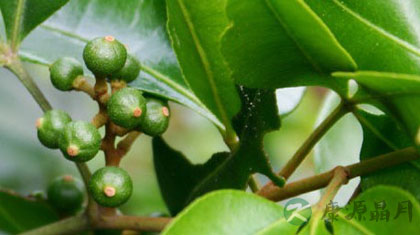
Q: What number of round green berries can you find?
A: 9